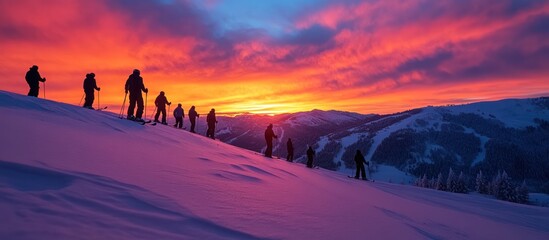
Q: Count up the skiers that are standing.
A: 11